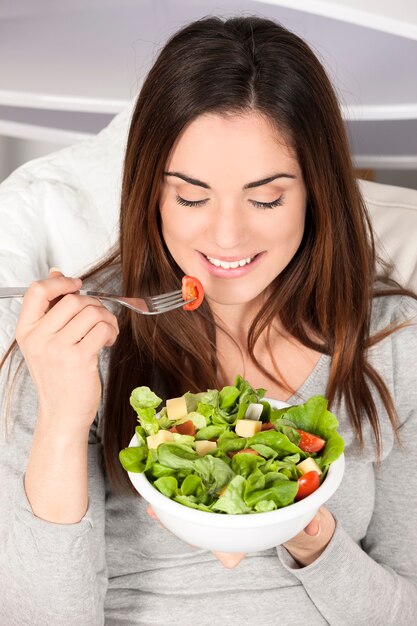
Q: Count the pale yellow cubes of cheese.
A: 5